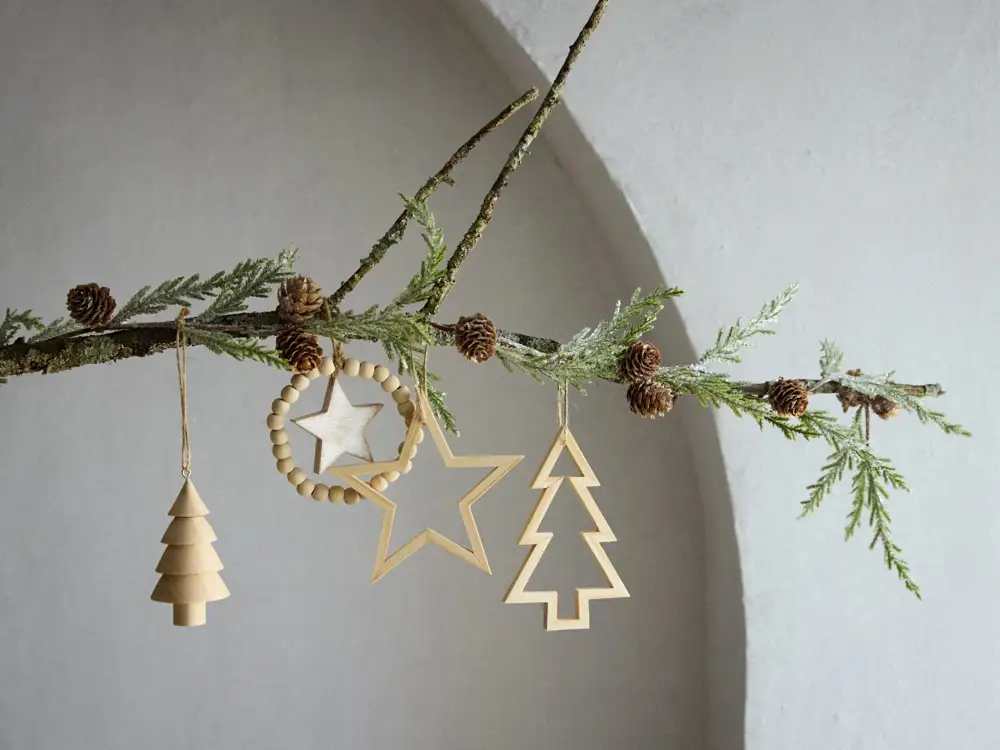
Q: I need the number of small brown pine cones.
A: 9